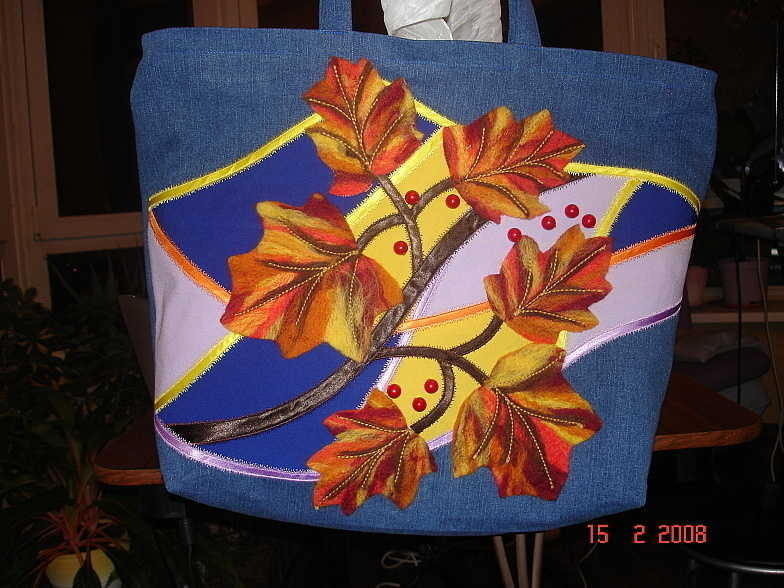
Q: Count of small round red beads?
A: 10